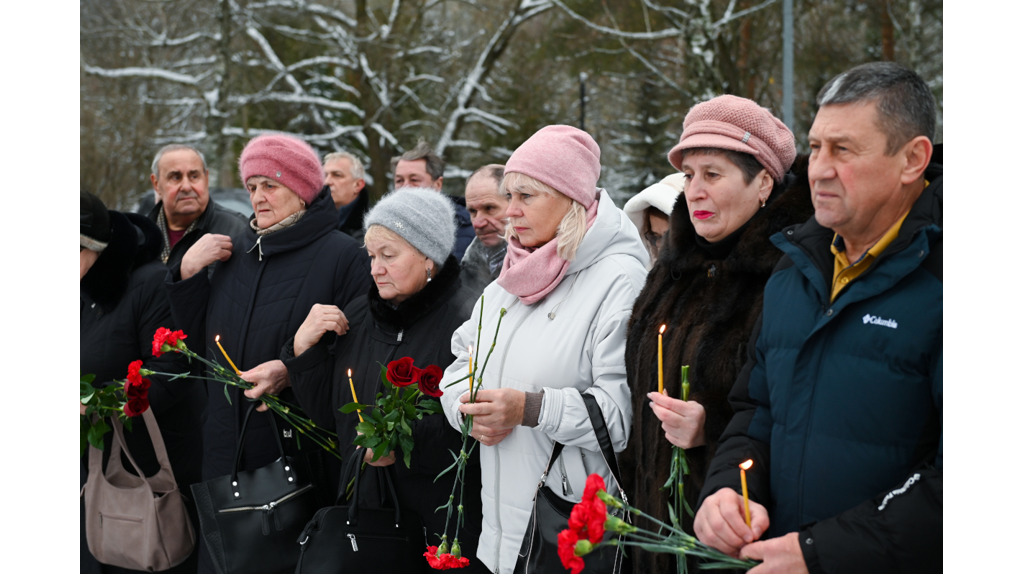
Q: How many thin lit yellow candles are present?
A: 5